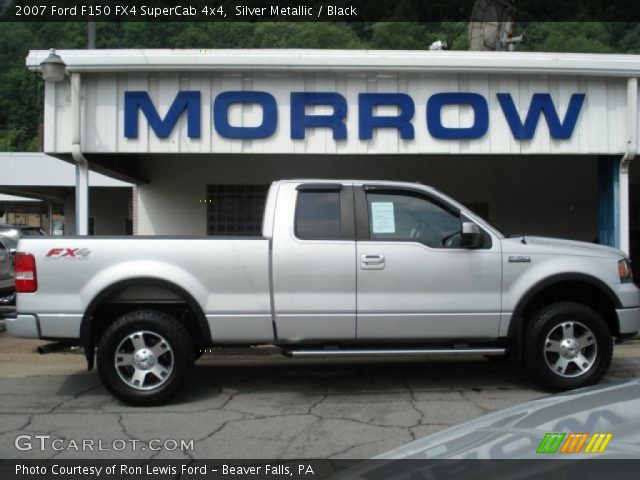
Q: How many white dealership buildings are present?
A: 1